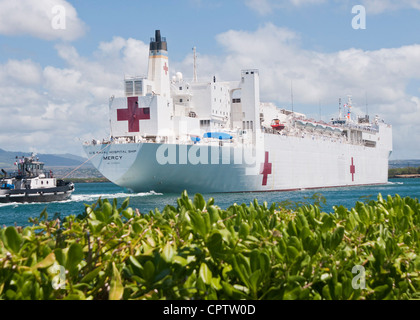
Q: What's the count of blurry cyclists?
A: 0